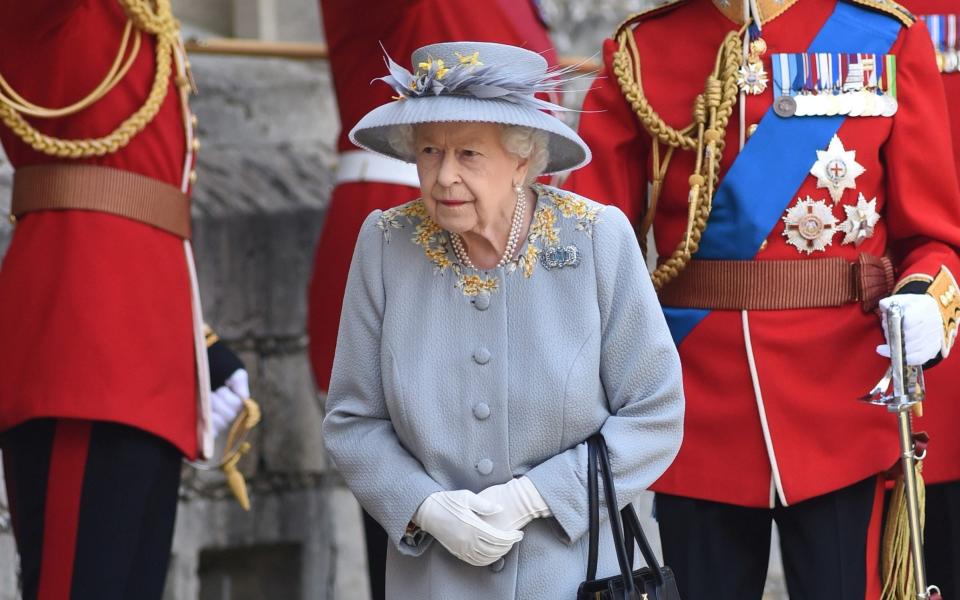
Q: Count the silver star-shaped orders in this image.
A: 3